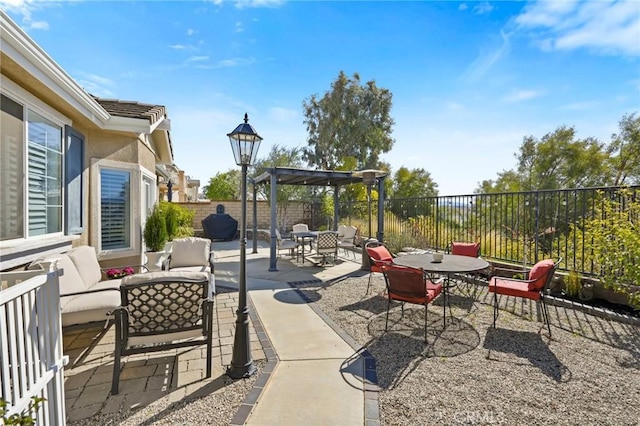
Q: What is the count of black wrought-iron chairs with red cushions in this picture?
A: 4